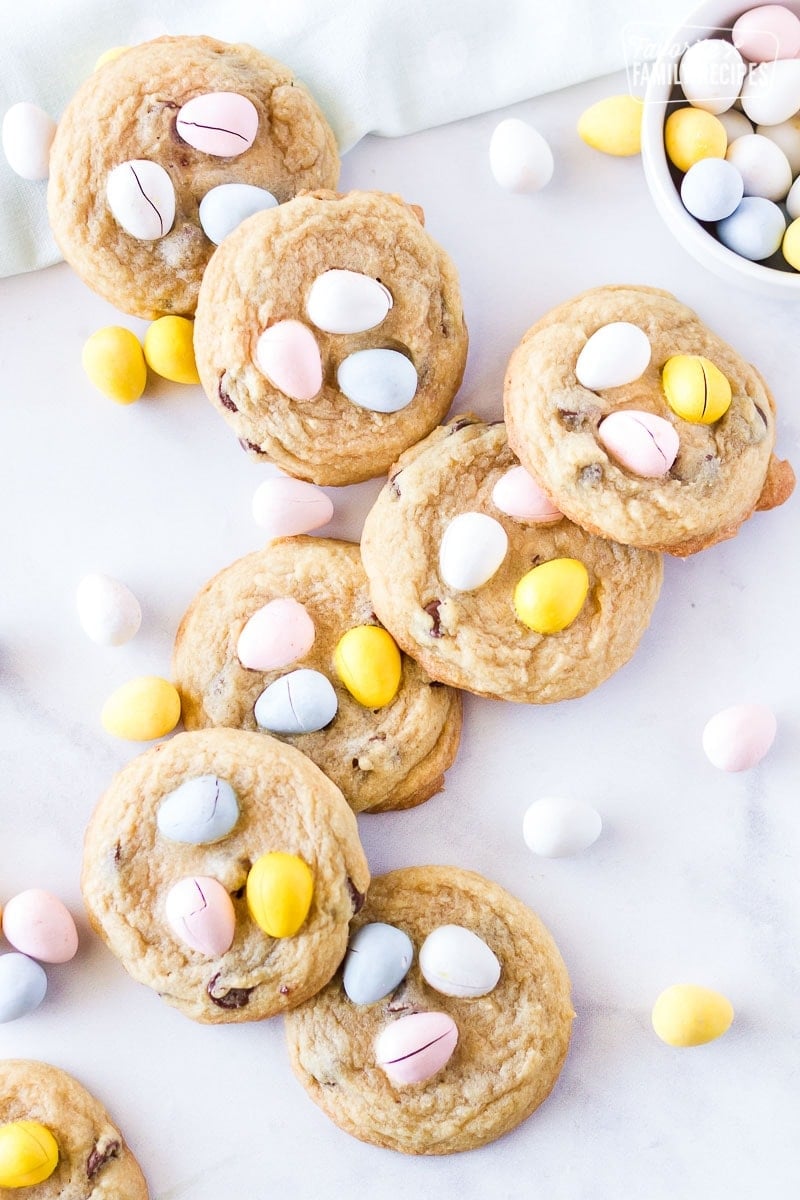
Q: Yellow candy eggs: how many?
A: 13